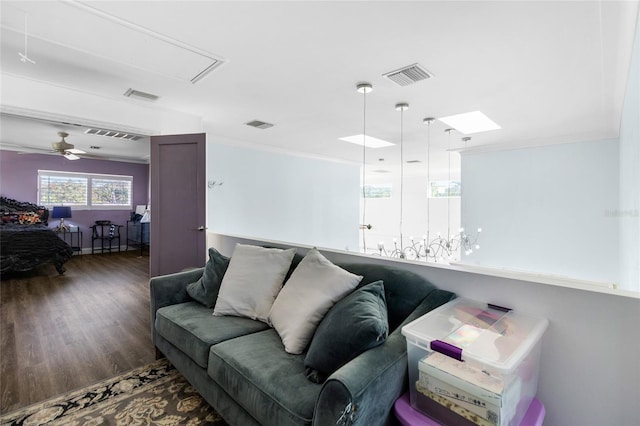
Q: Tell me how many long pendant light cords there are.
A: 5